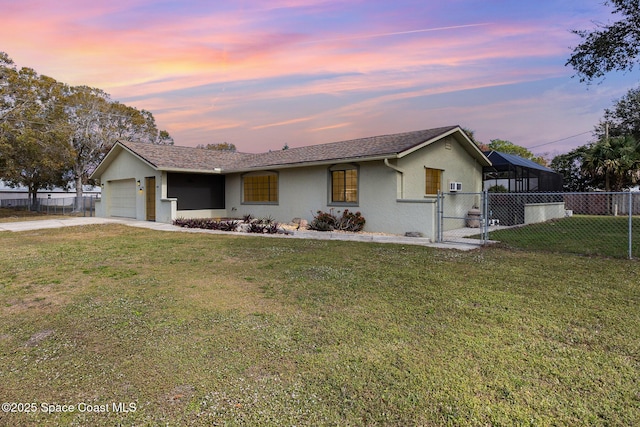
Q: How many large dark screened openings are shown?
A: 1